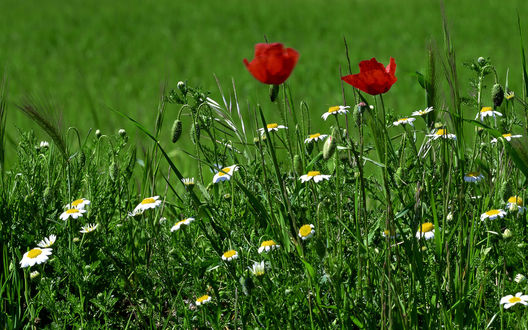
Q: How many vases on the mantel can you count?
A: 0